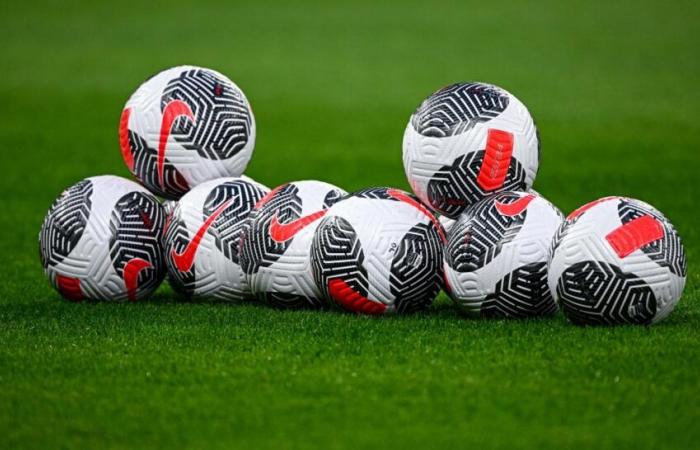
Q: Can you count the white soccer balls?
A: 8